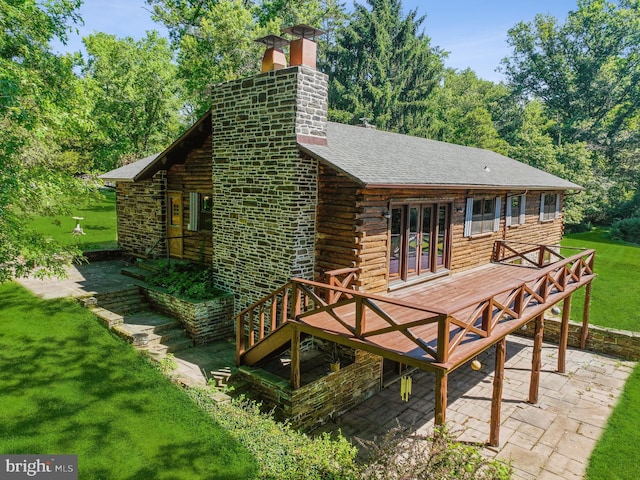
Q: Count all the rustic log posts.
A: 6